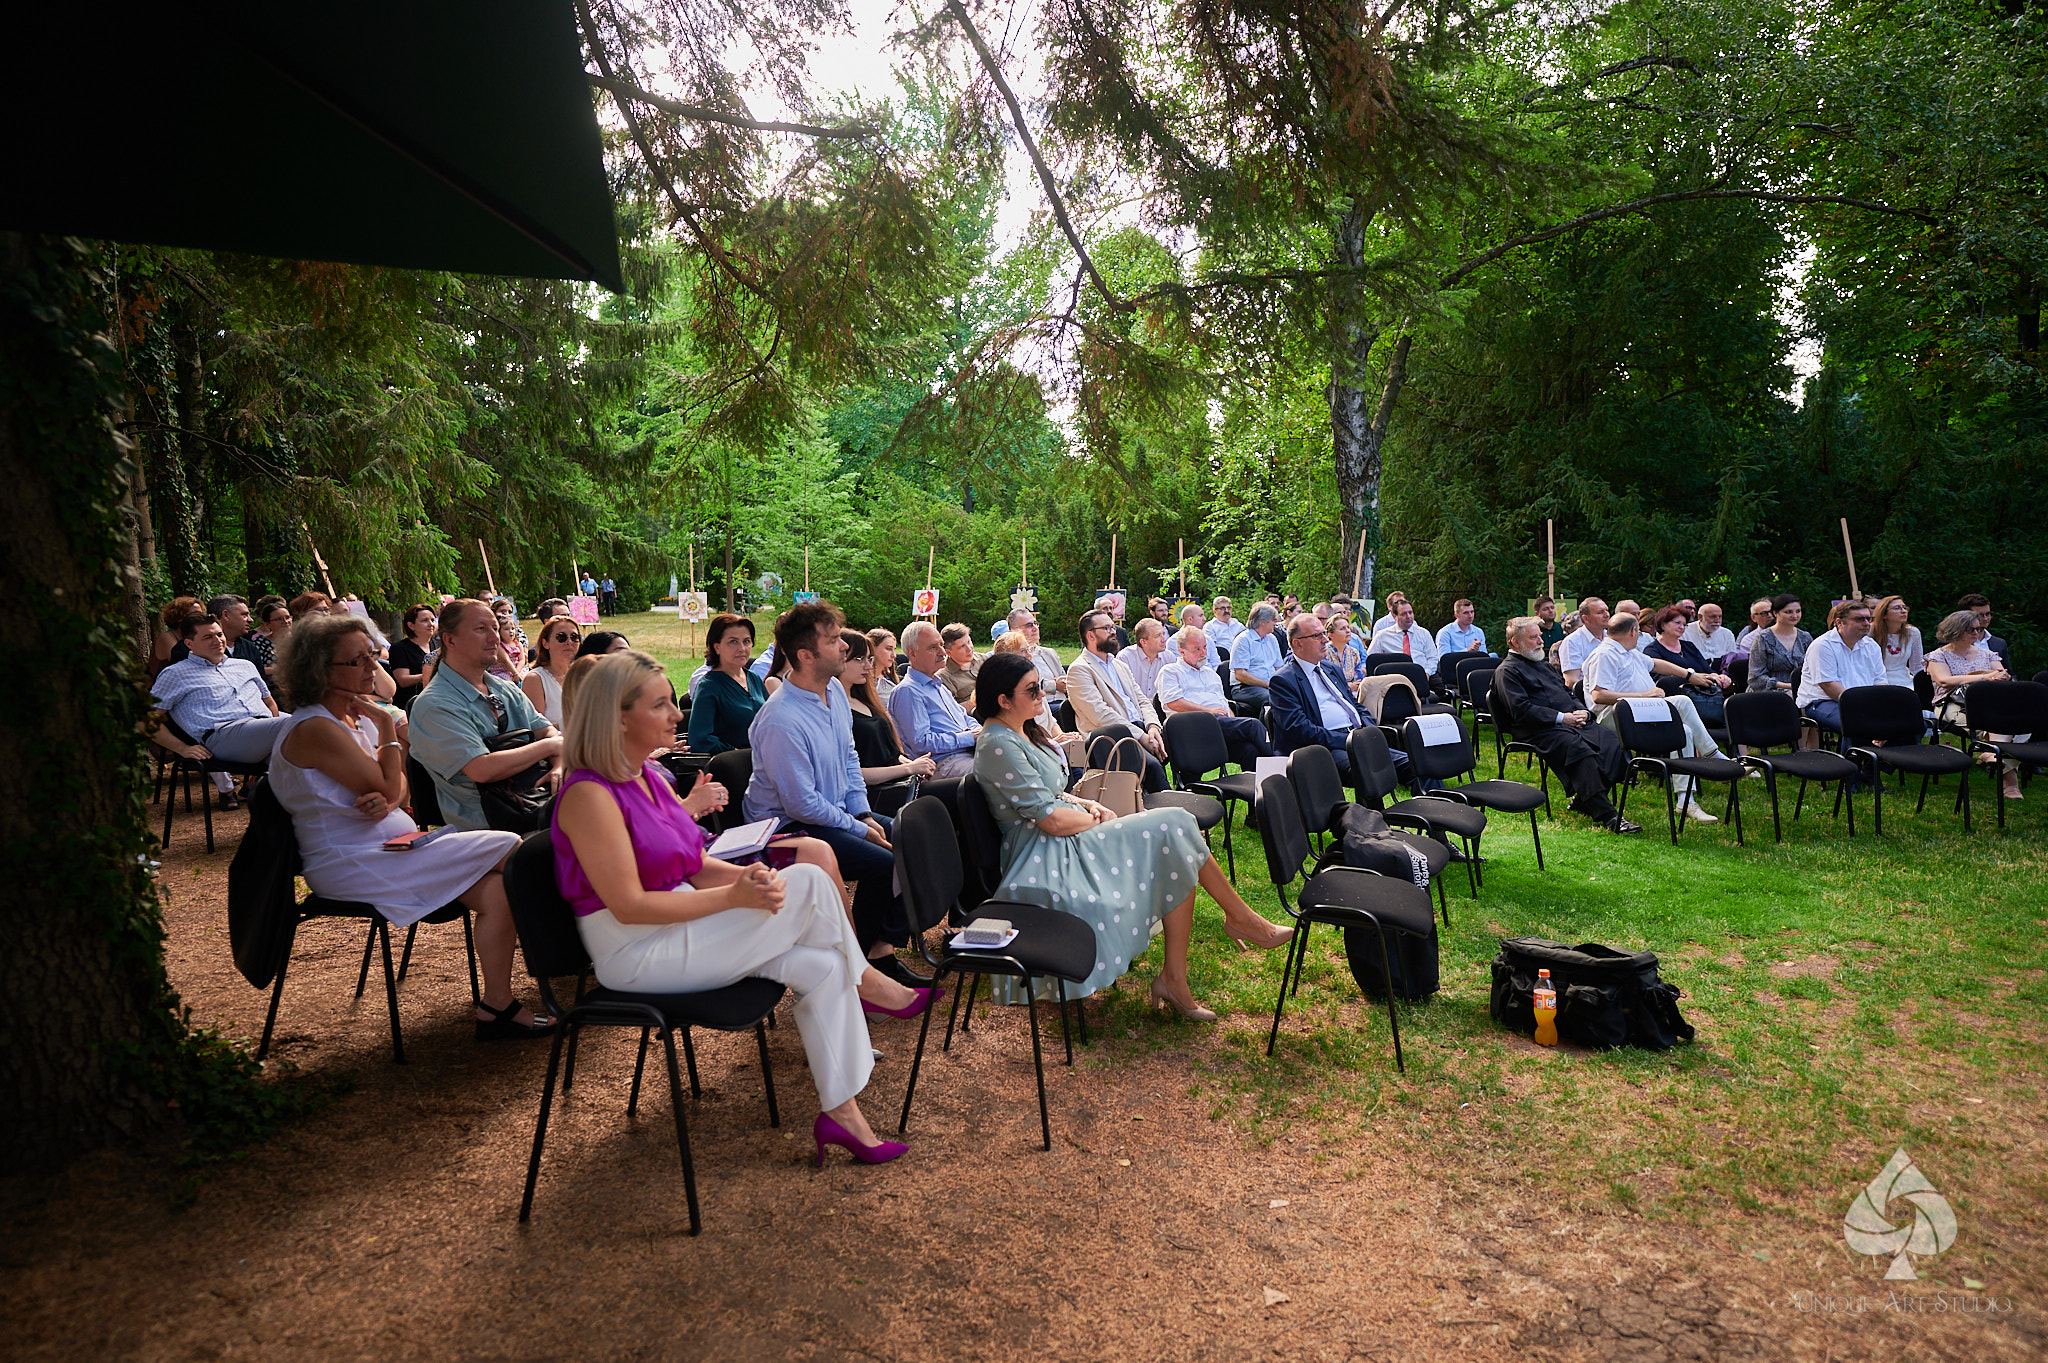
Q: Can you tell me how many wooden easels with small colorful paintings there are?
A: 13